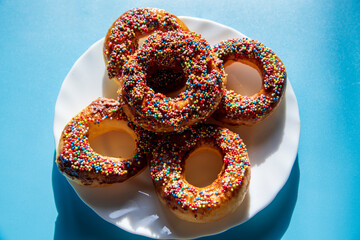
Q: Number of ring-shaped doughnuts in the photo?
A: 5